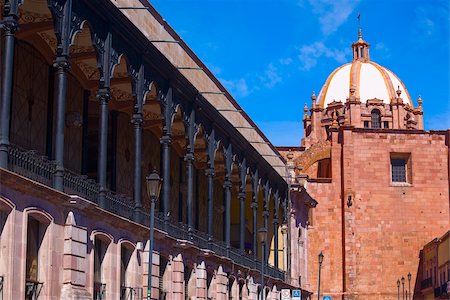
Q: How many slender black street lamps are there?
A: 6